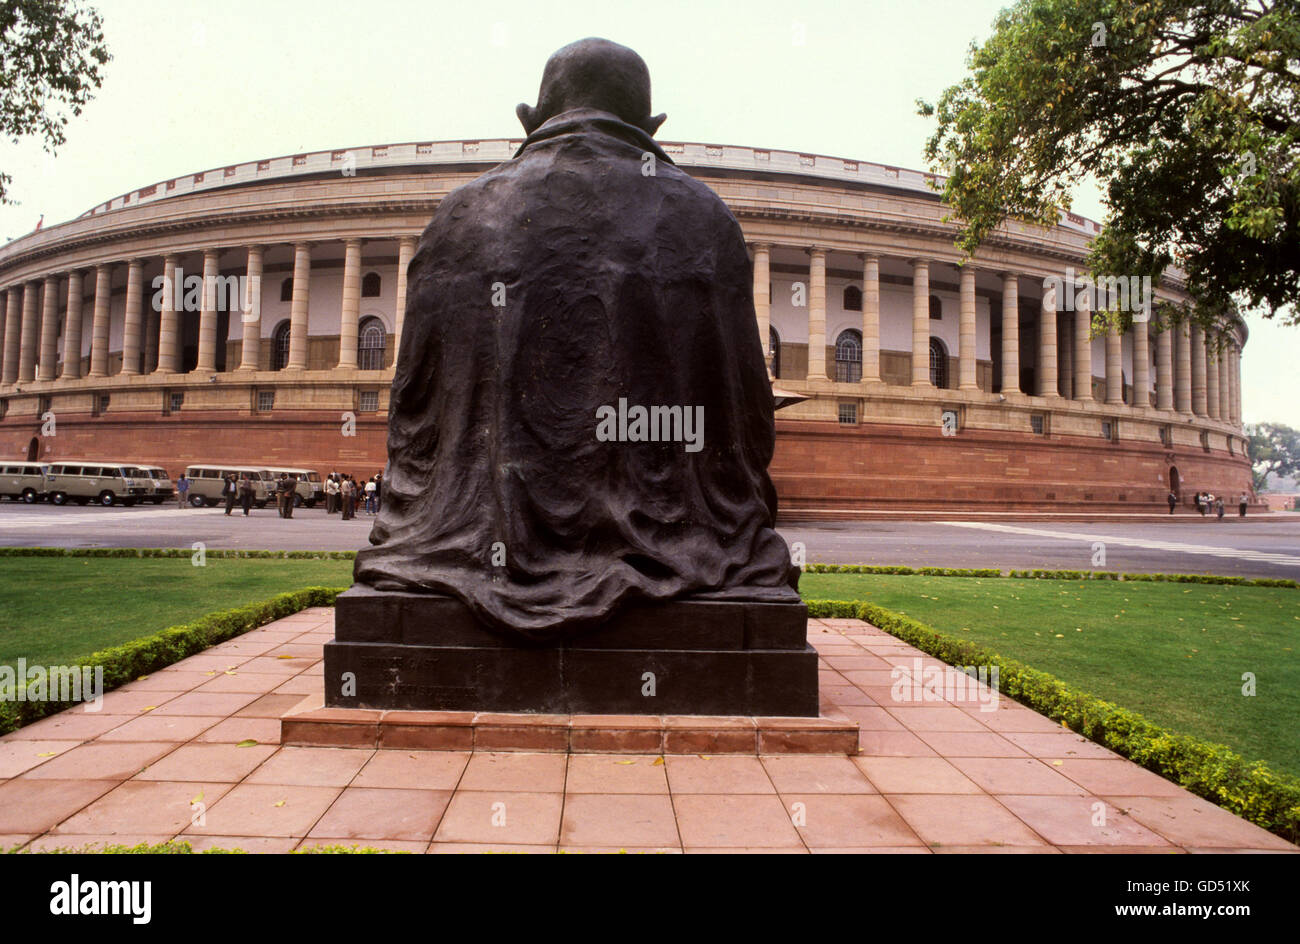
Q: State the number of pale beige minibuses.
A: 5